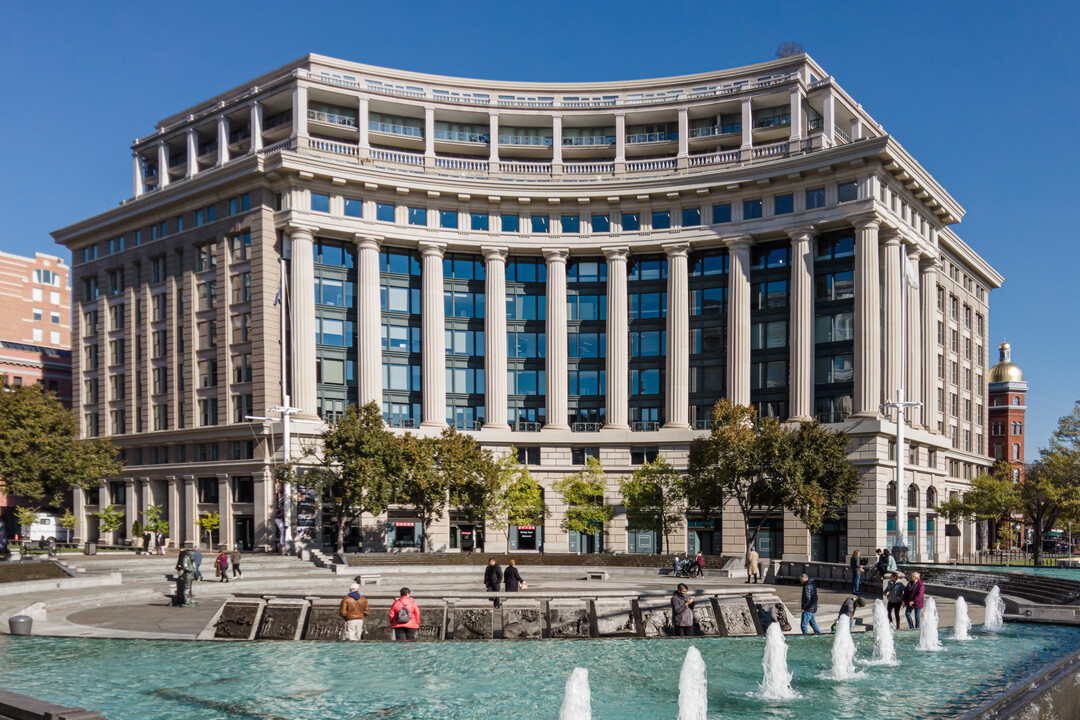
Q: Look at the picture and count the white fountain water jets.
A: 8